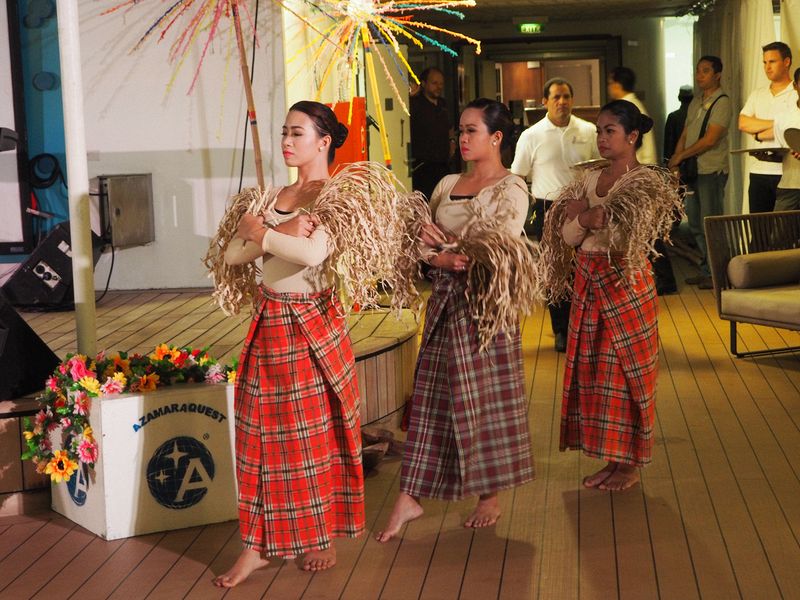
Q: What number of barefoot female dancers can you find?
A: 3